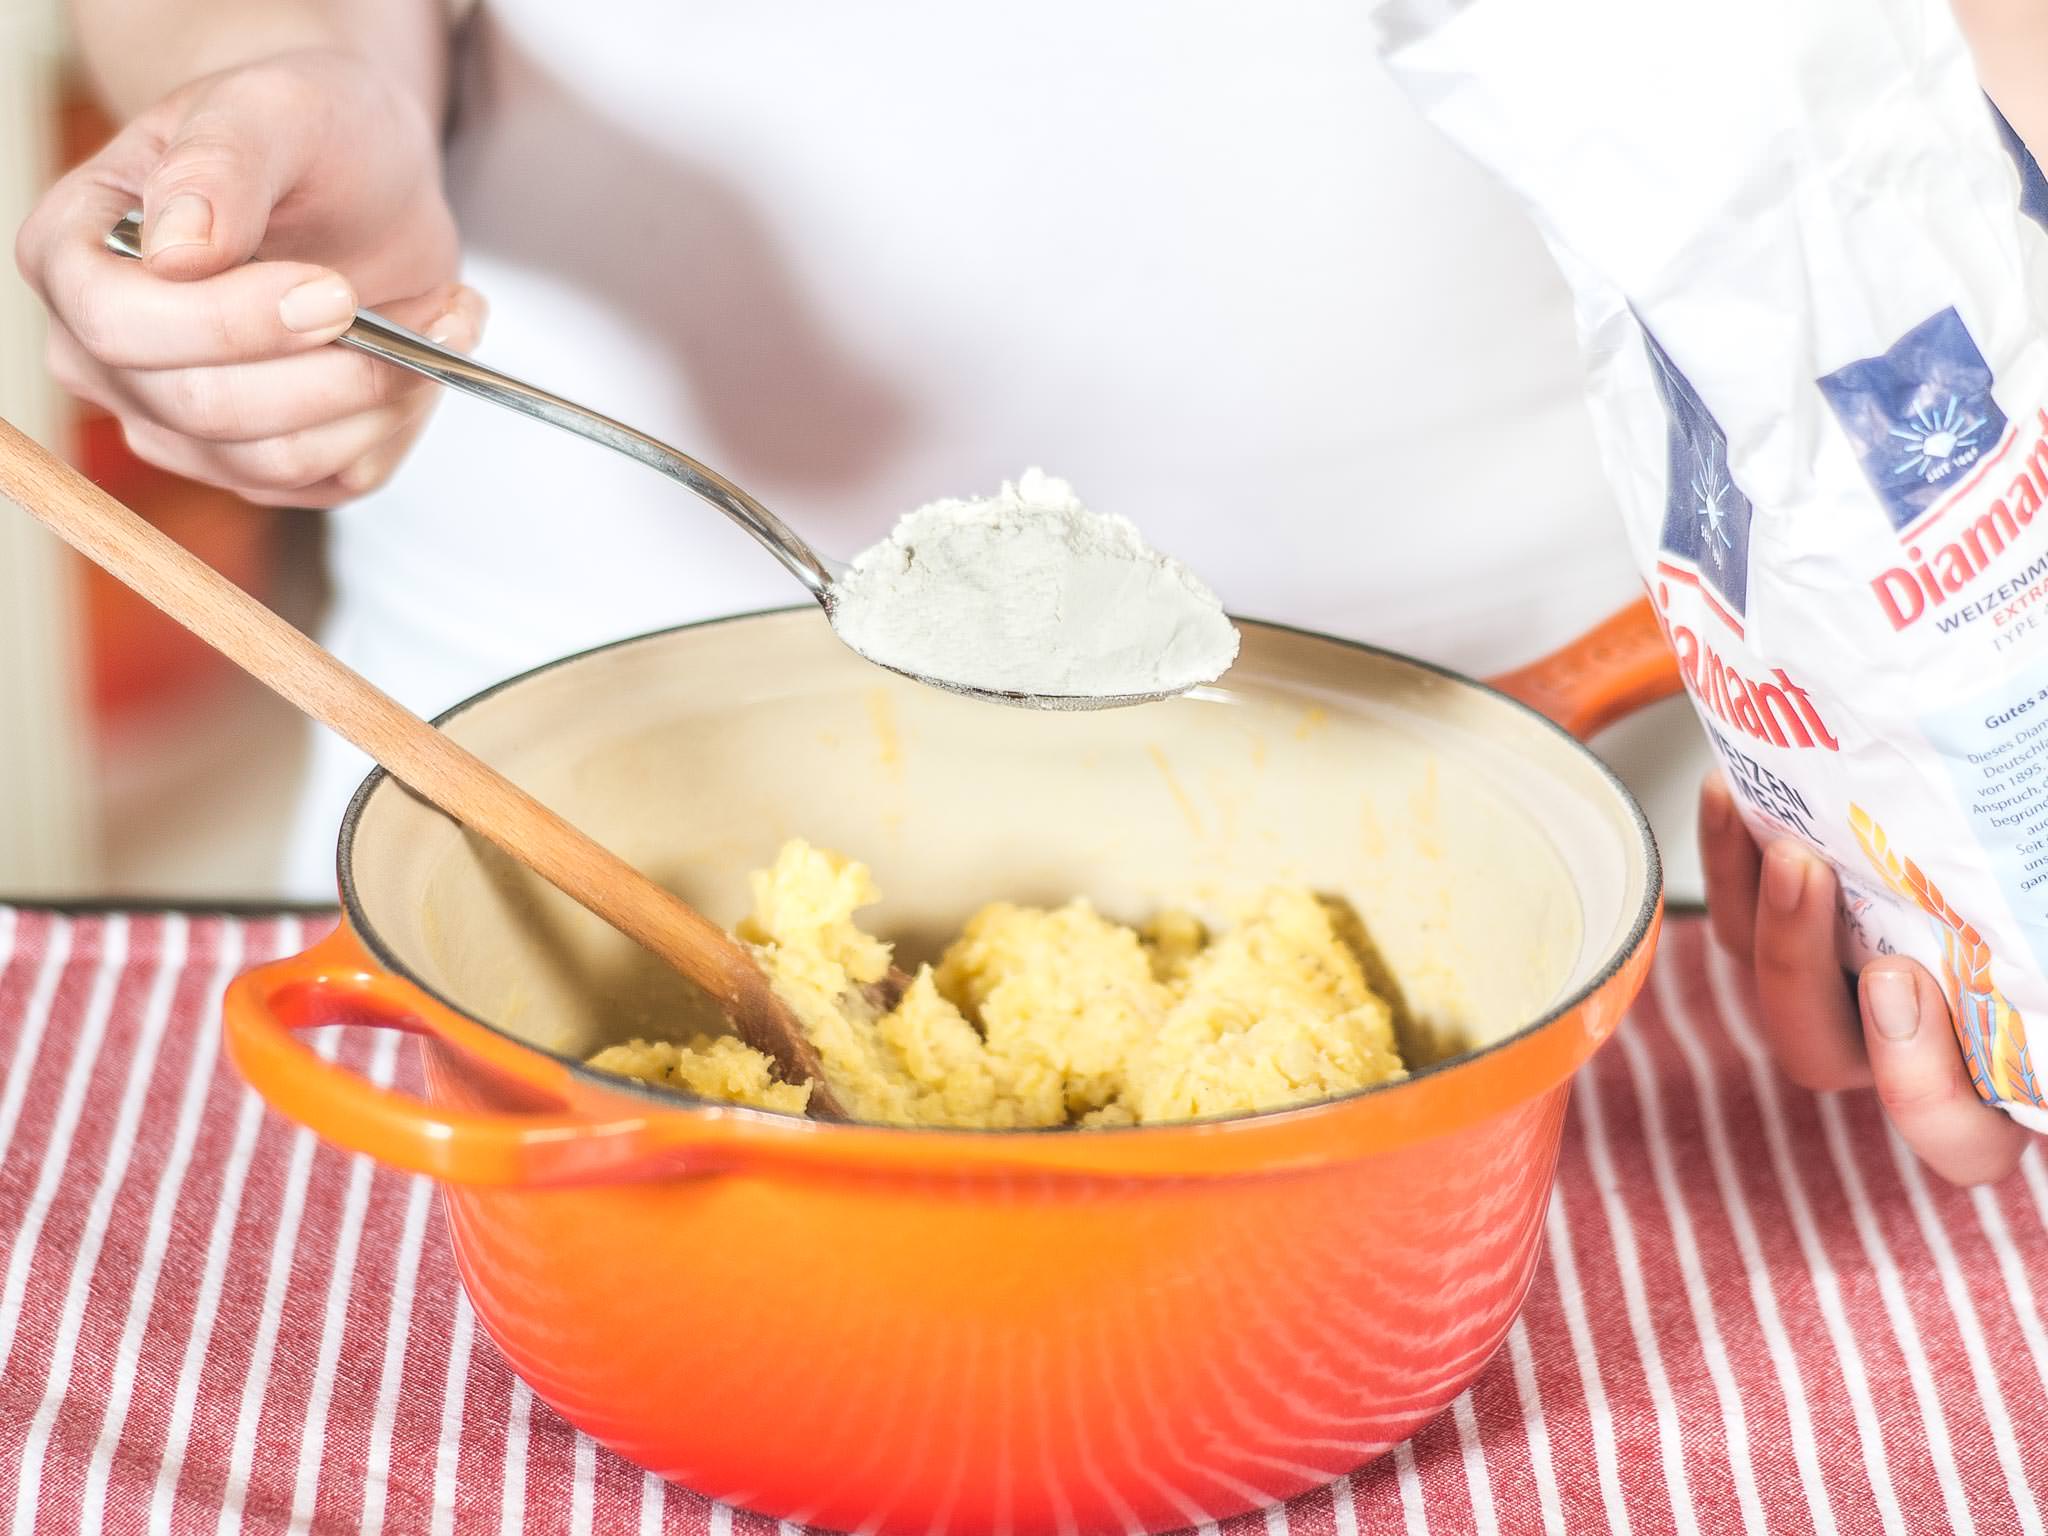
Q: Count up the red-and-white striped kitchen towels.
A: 1